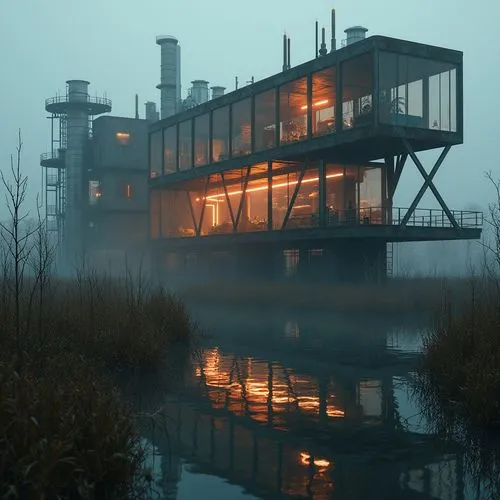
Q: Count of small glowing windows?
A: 3